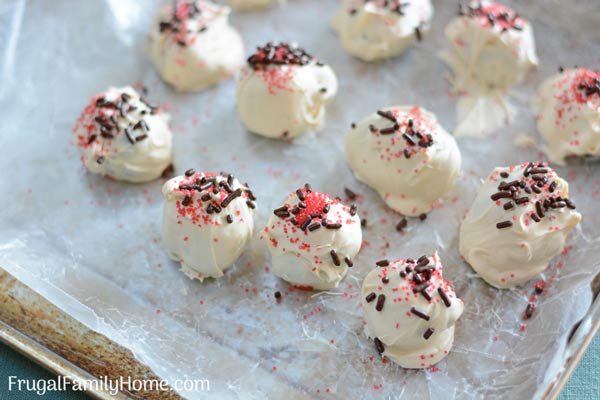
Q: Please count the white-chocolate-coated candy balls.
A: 12